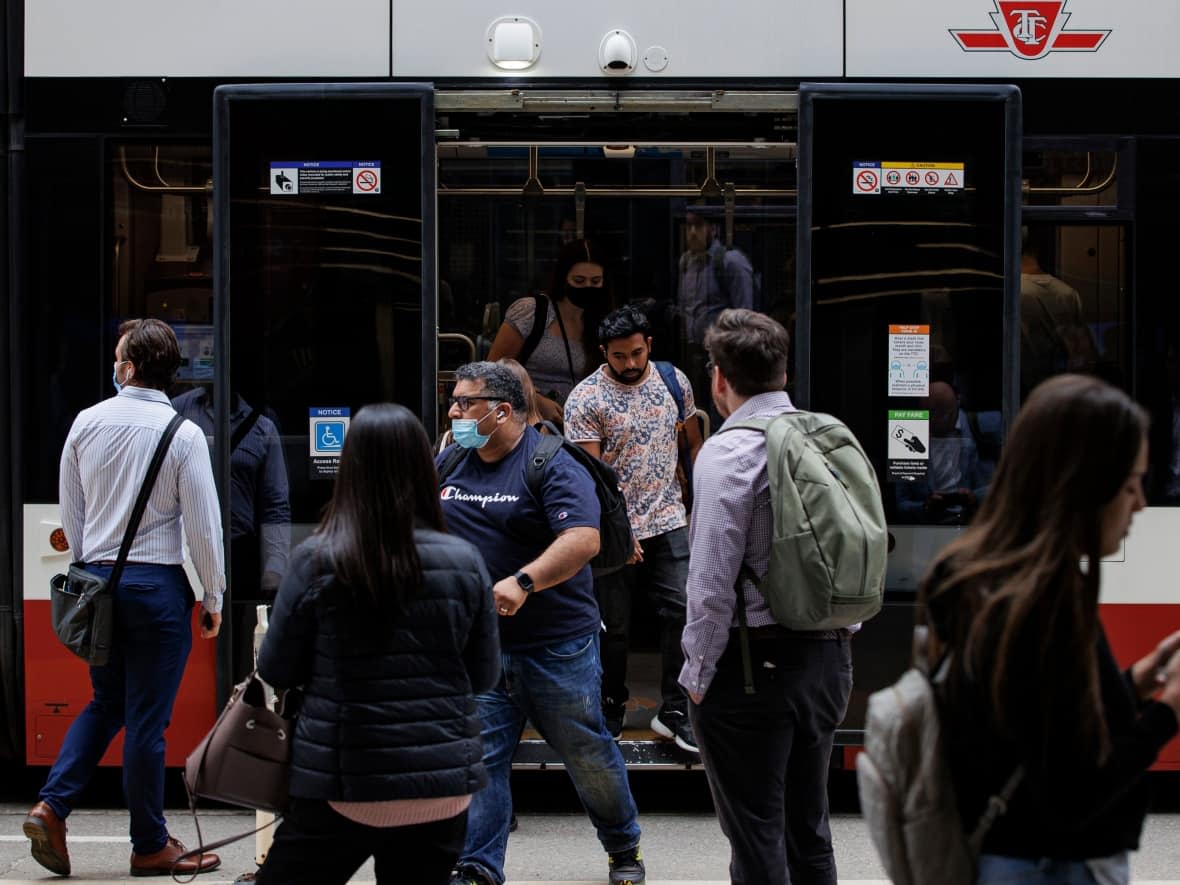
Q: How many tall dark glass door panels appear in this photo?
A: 2